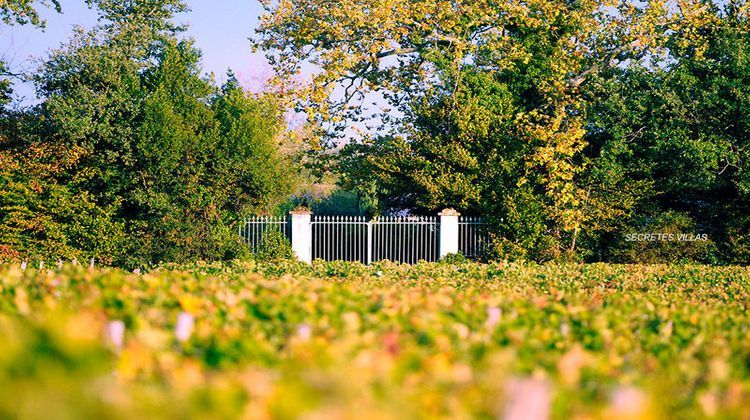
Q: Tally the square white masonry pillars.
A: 2